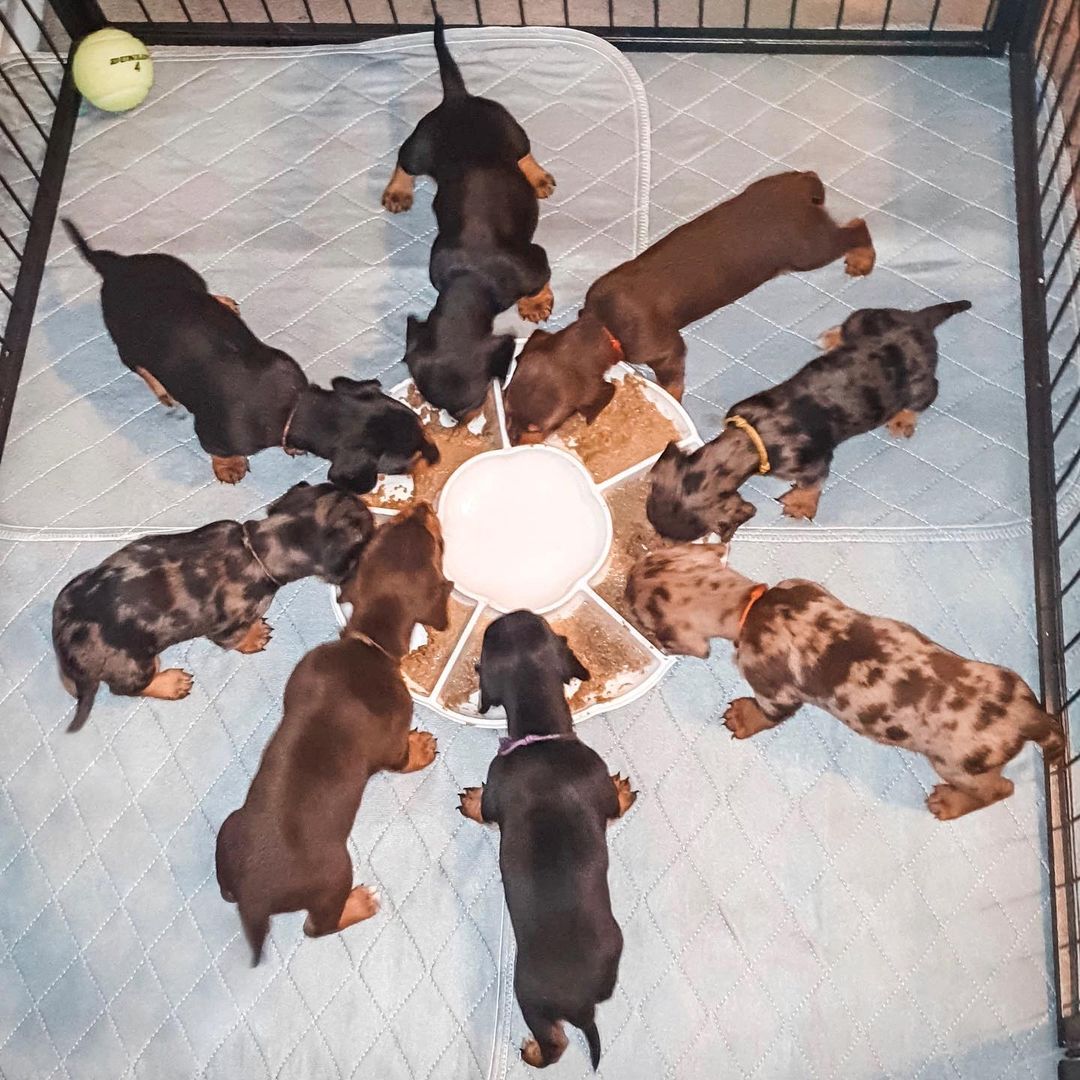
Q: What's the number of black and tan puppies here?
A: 3